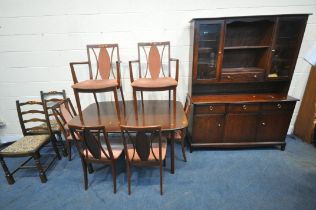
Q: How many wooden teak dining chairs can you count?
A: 6